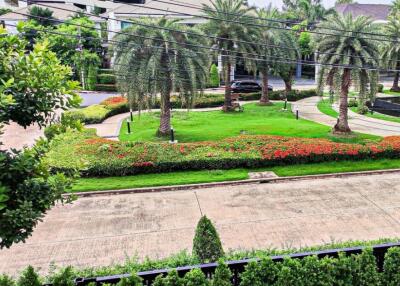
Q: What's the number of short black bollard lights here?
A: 5